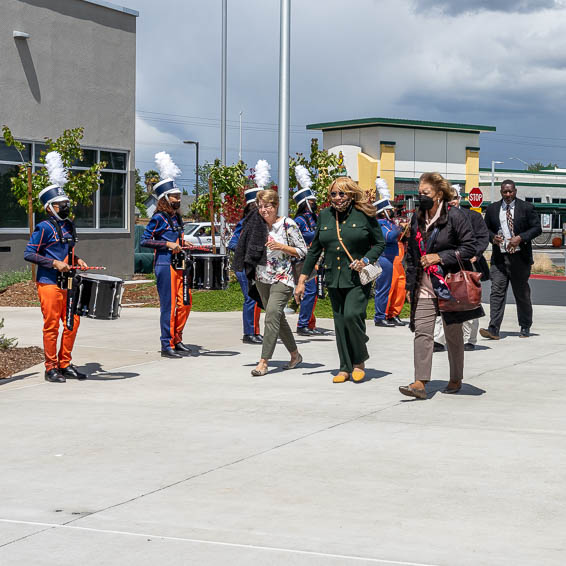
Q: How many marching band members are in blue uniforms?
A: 5